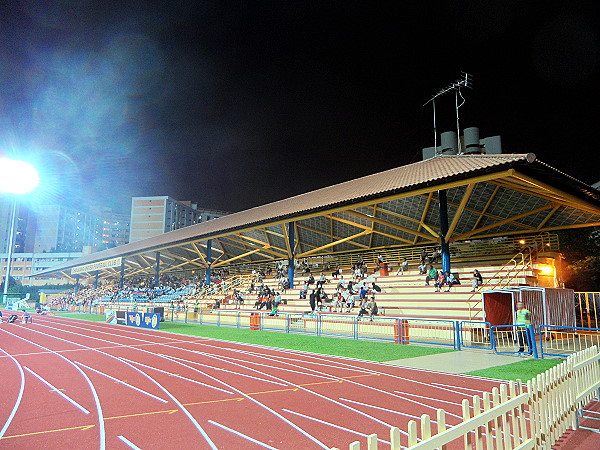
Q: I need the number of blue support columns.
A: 7